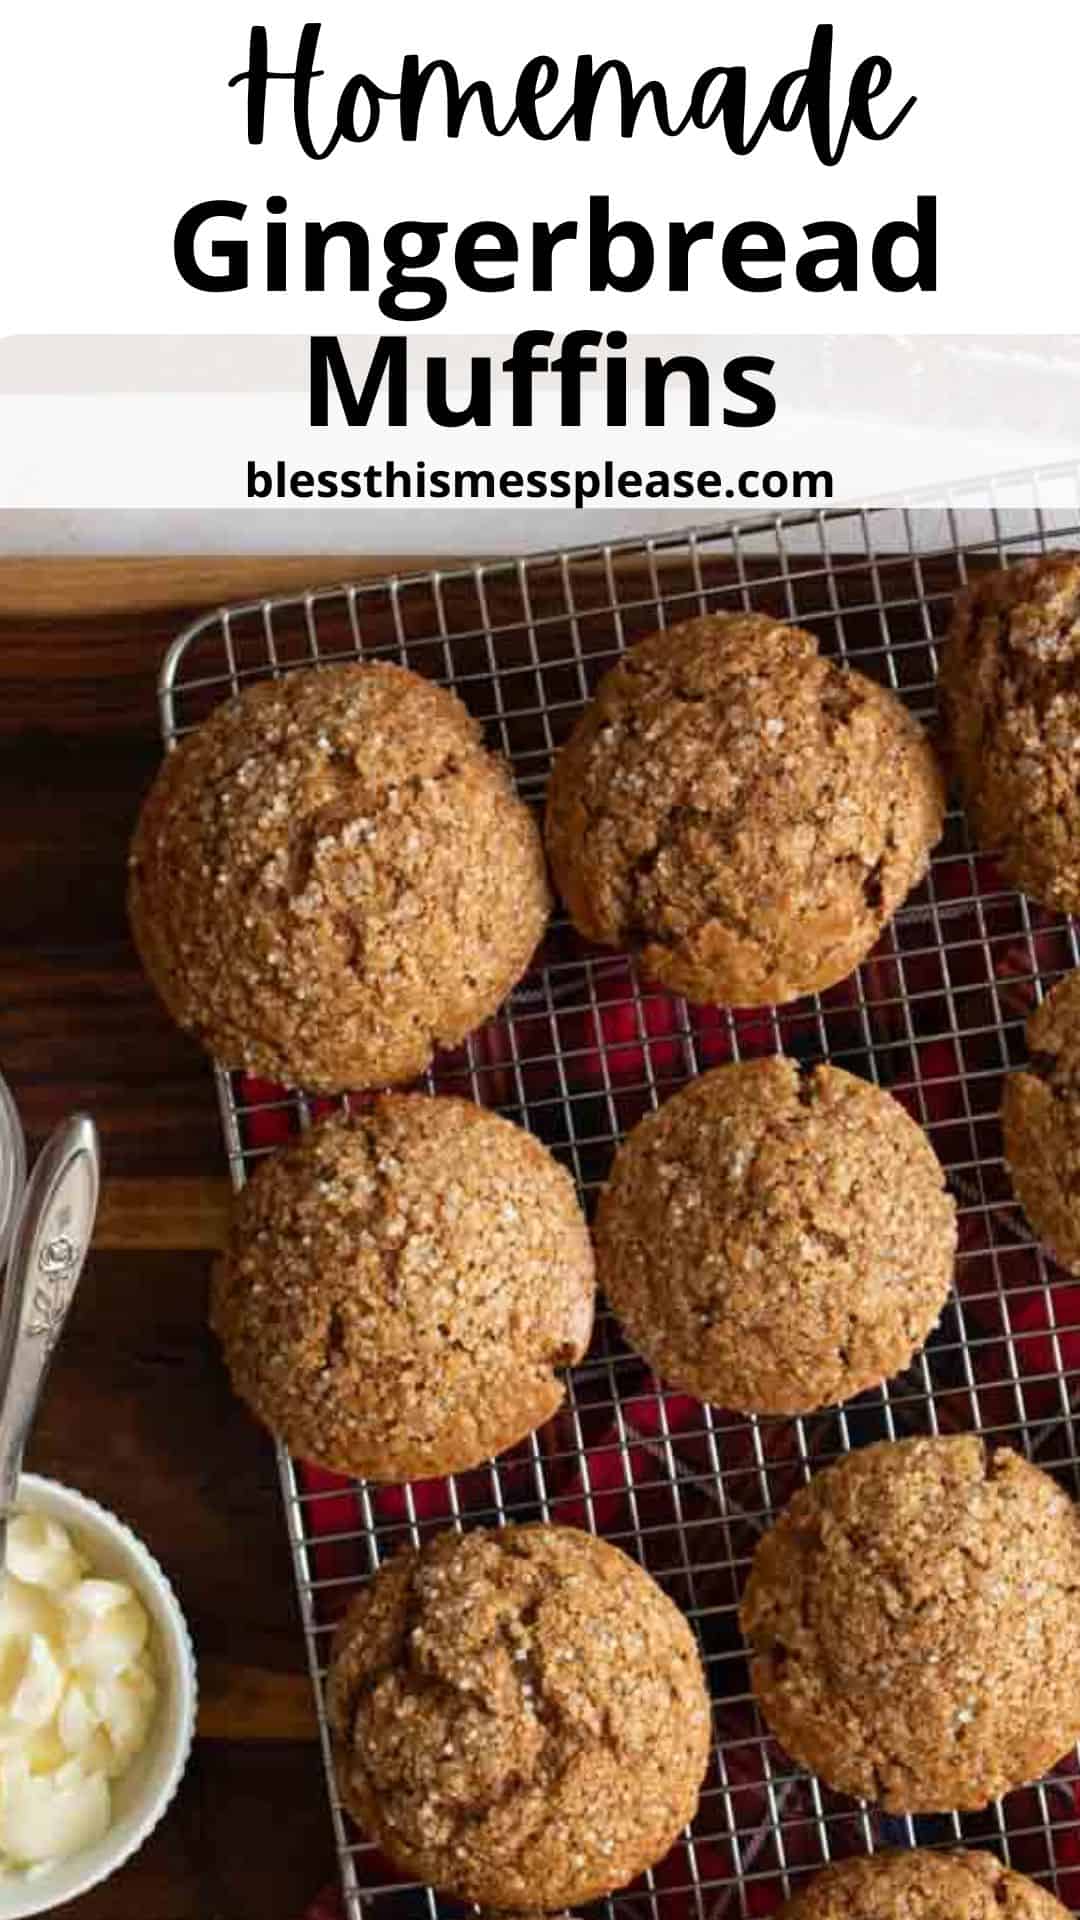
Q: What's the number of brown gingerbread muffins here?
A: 9